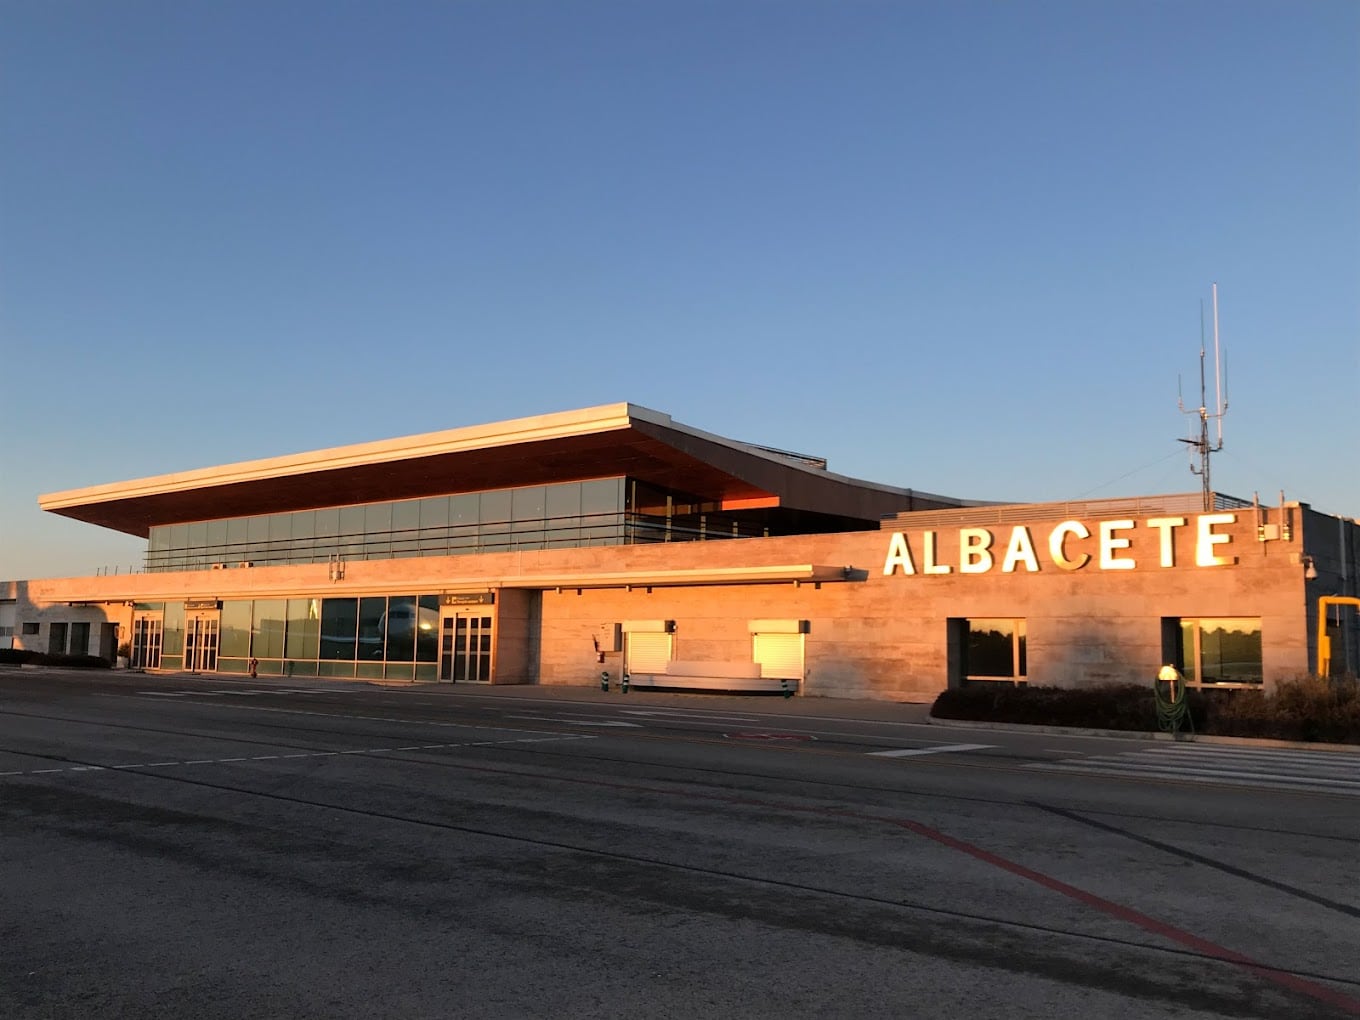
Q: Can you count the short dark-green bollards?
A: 3